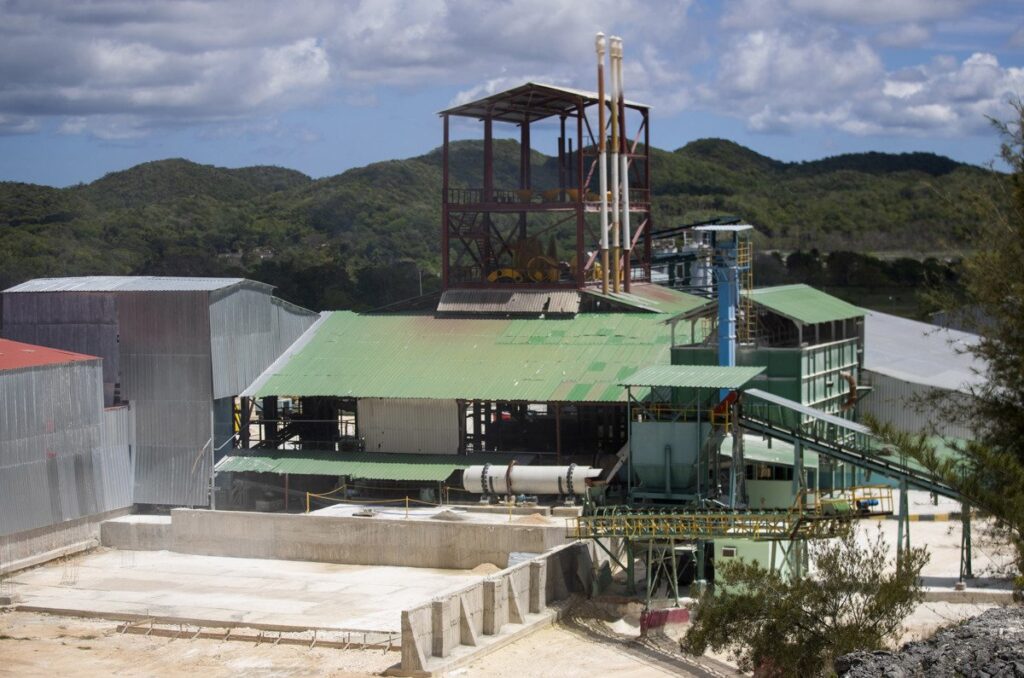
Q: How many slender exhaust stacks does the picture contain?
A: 3